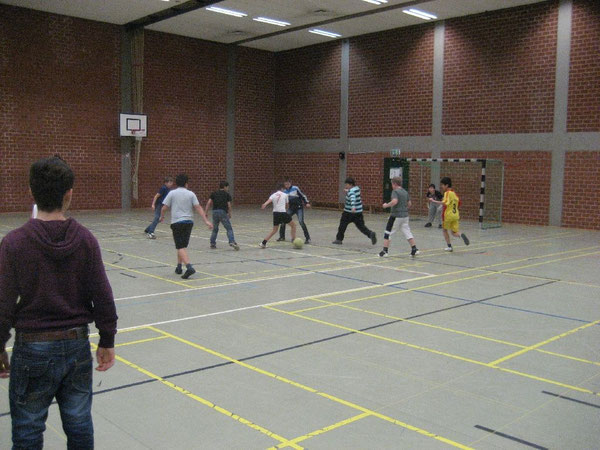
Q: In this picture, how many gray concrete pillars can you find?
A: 5